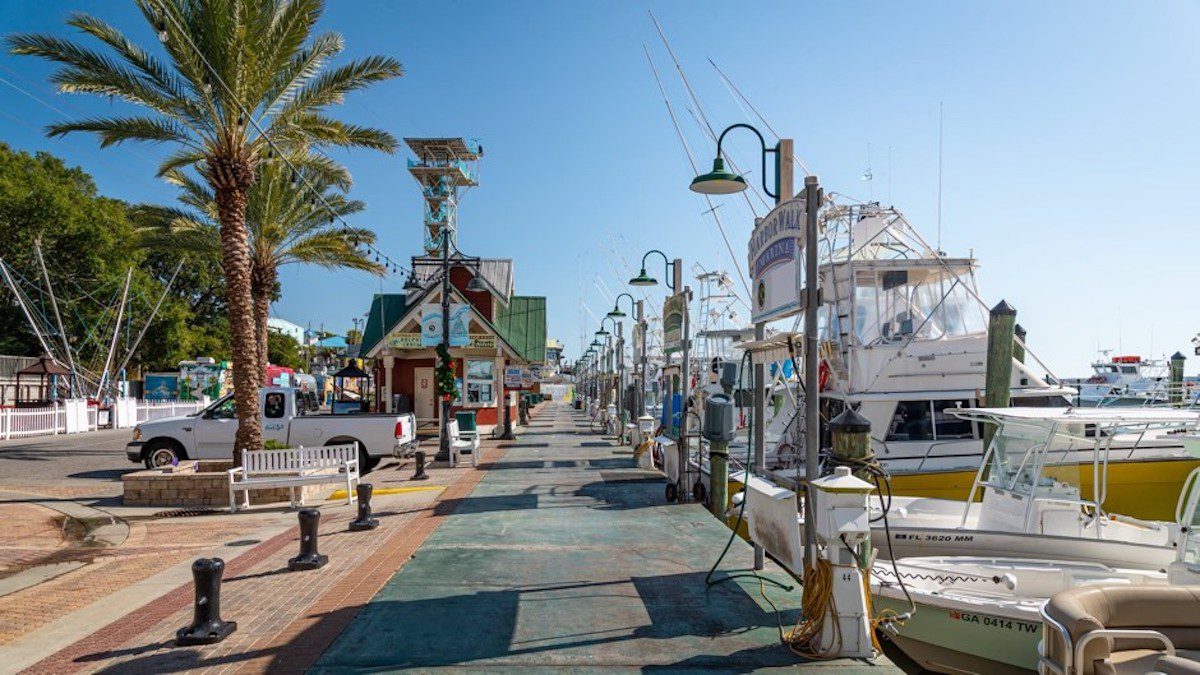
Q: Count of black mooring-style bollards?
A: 4